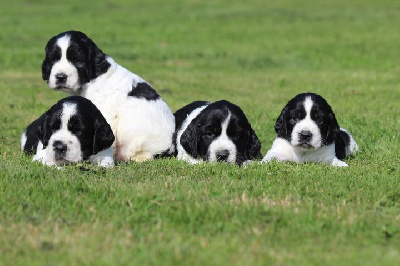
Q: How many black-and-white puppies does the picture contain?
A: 4